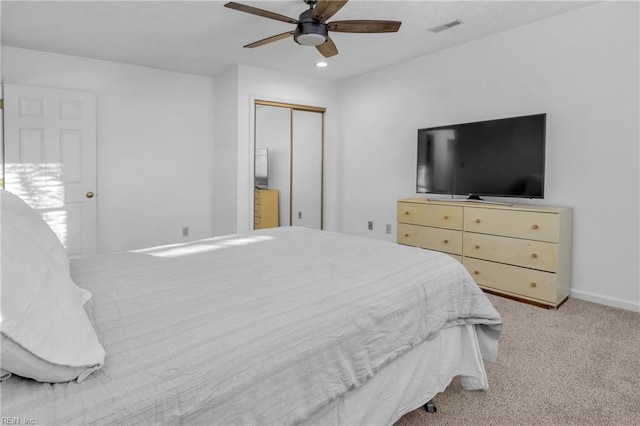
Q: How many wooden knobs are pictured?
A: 10